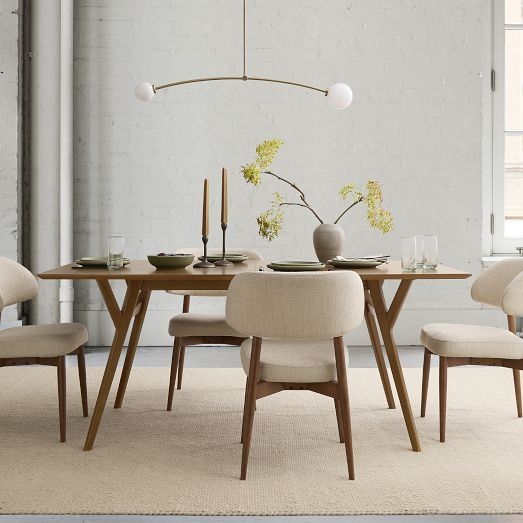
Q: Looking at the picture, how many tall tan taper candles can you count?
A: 2